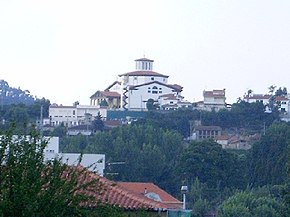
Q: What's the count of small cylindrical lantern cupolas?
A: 1